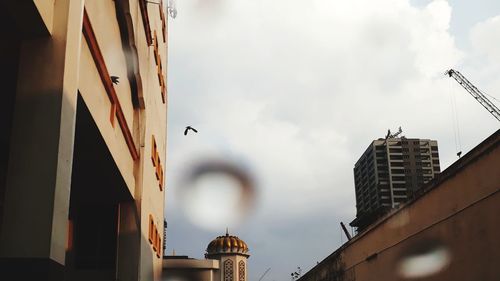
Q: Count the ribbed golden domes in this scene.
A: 1